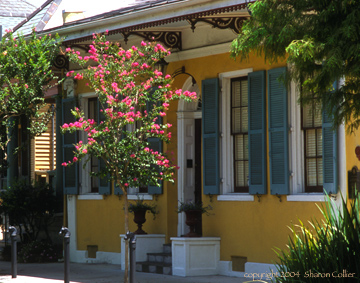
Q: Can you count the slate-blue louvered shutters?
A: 8